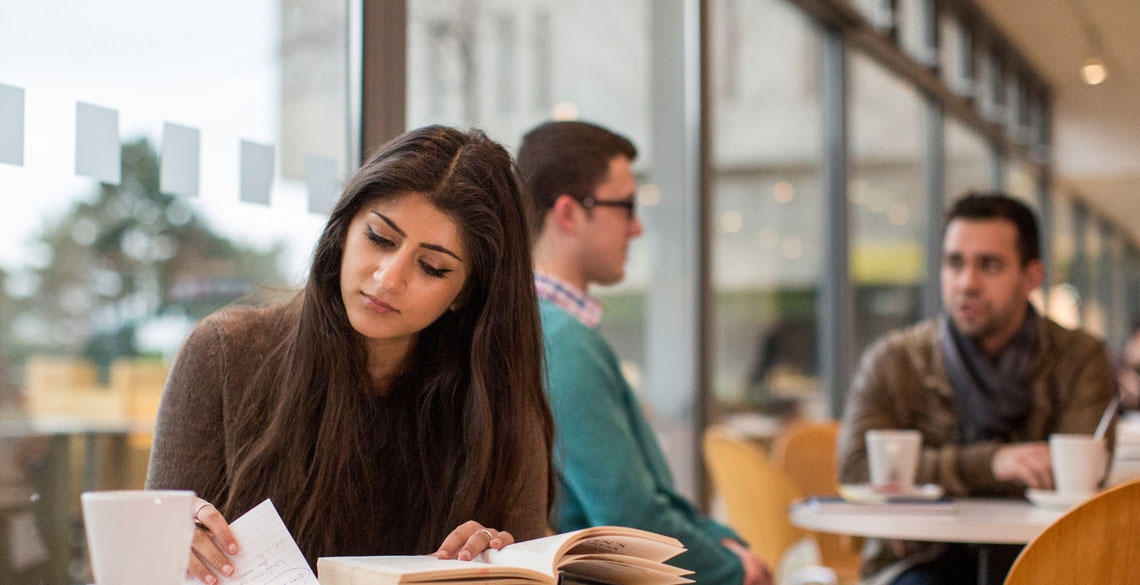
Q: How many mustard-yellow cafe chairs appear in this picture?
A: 3